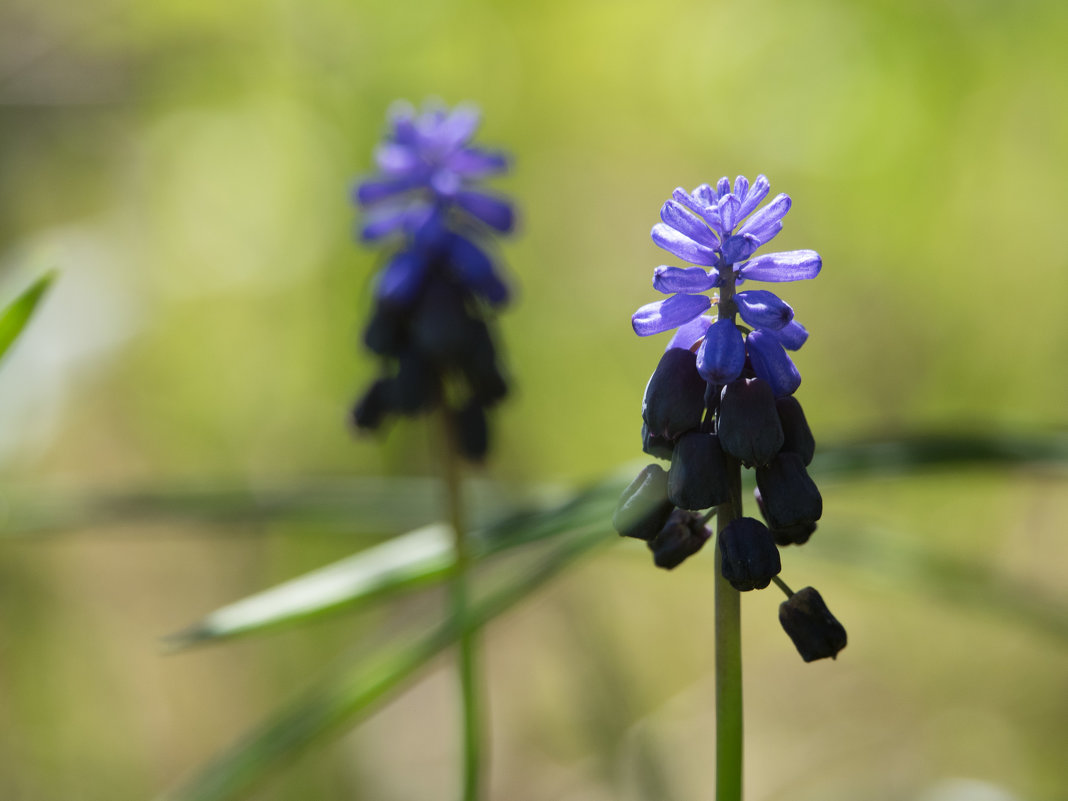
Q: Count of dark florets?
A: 11